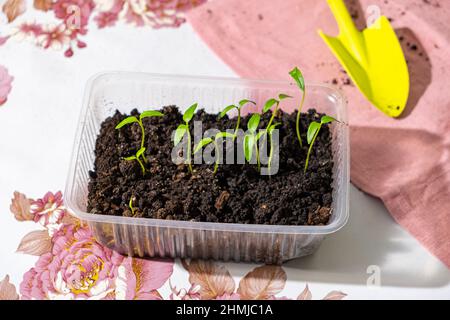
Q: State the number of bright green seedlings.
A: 11